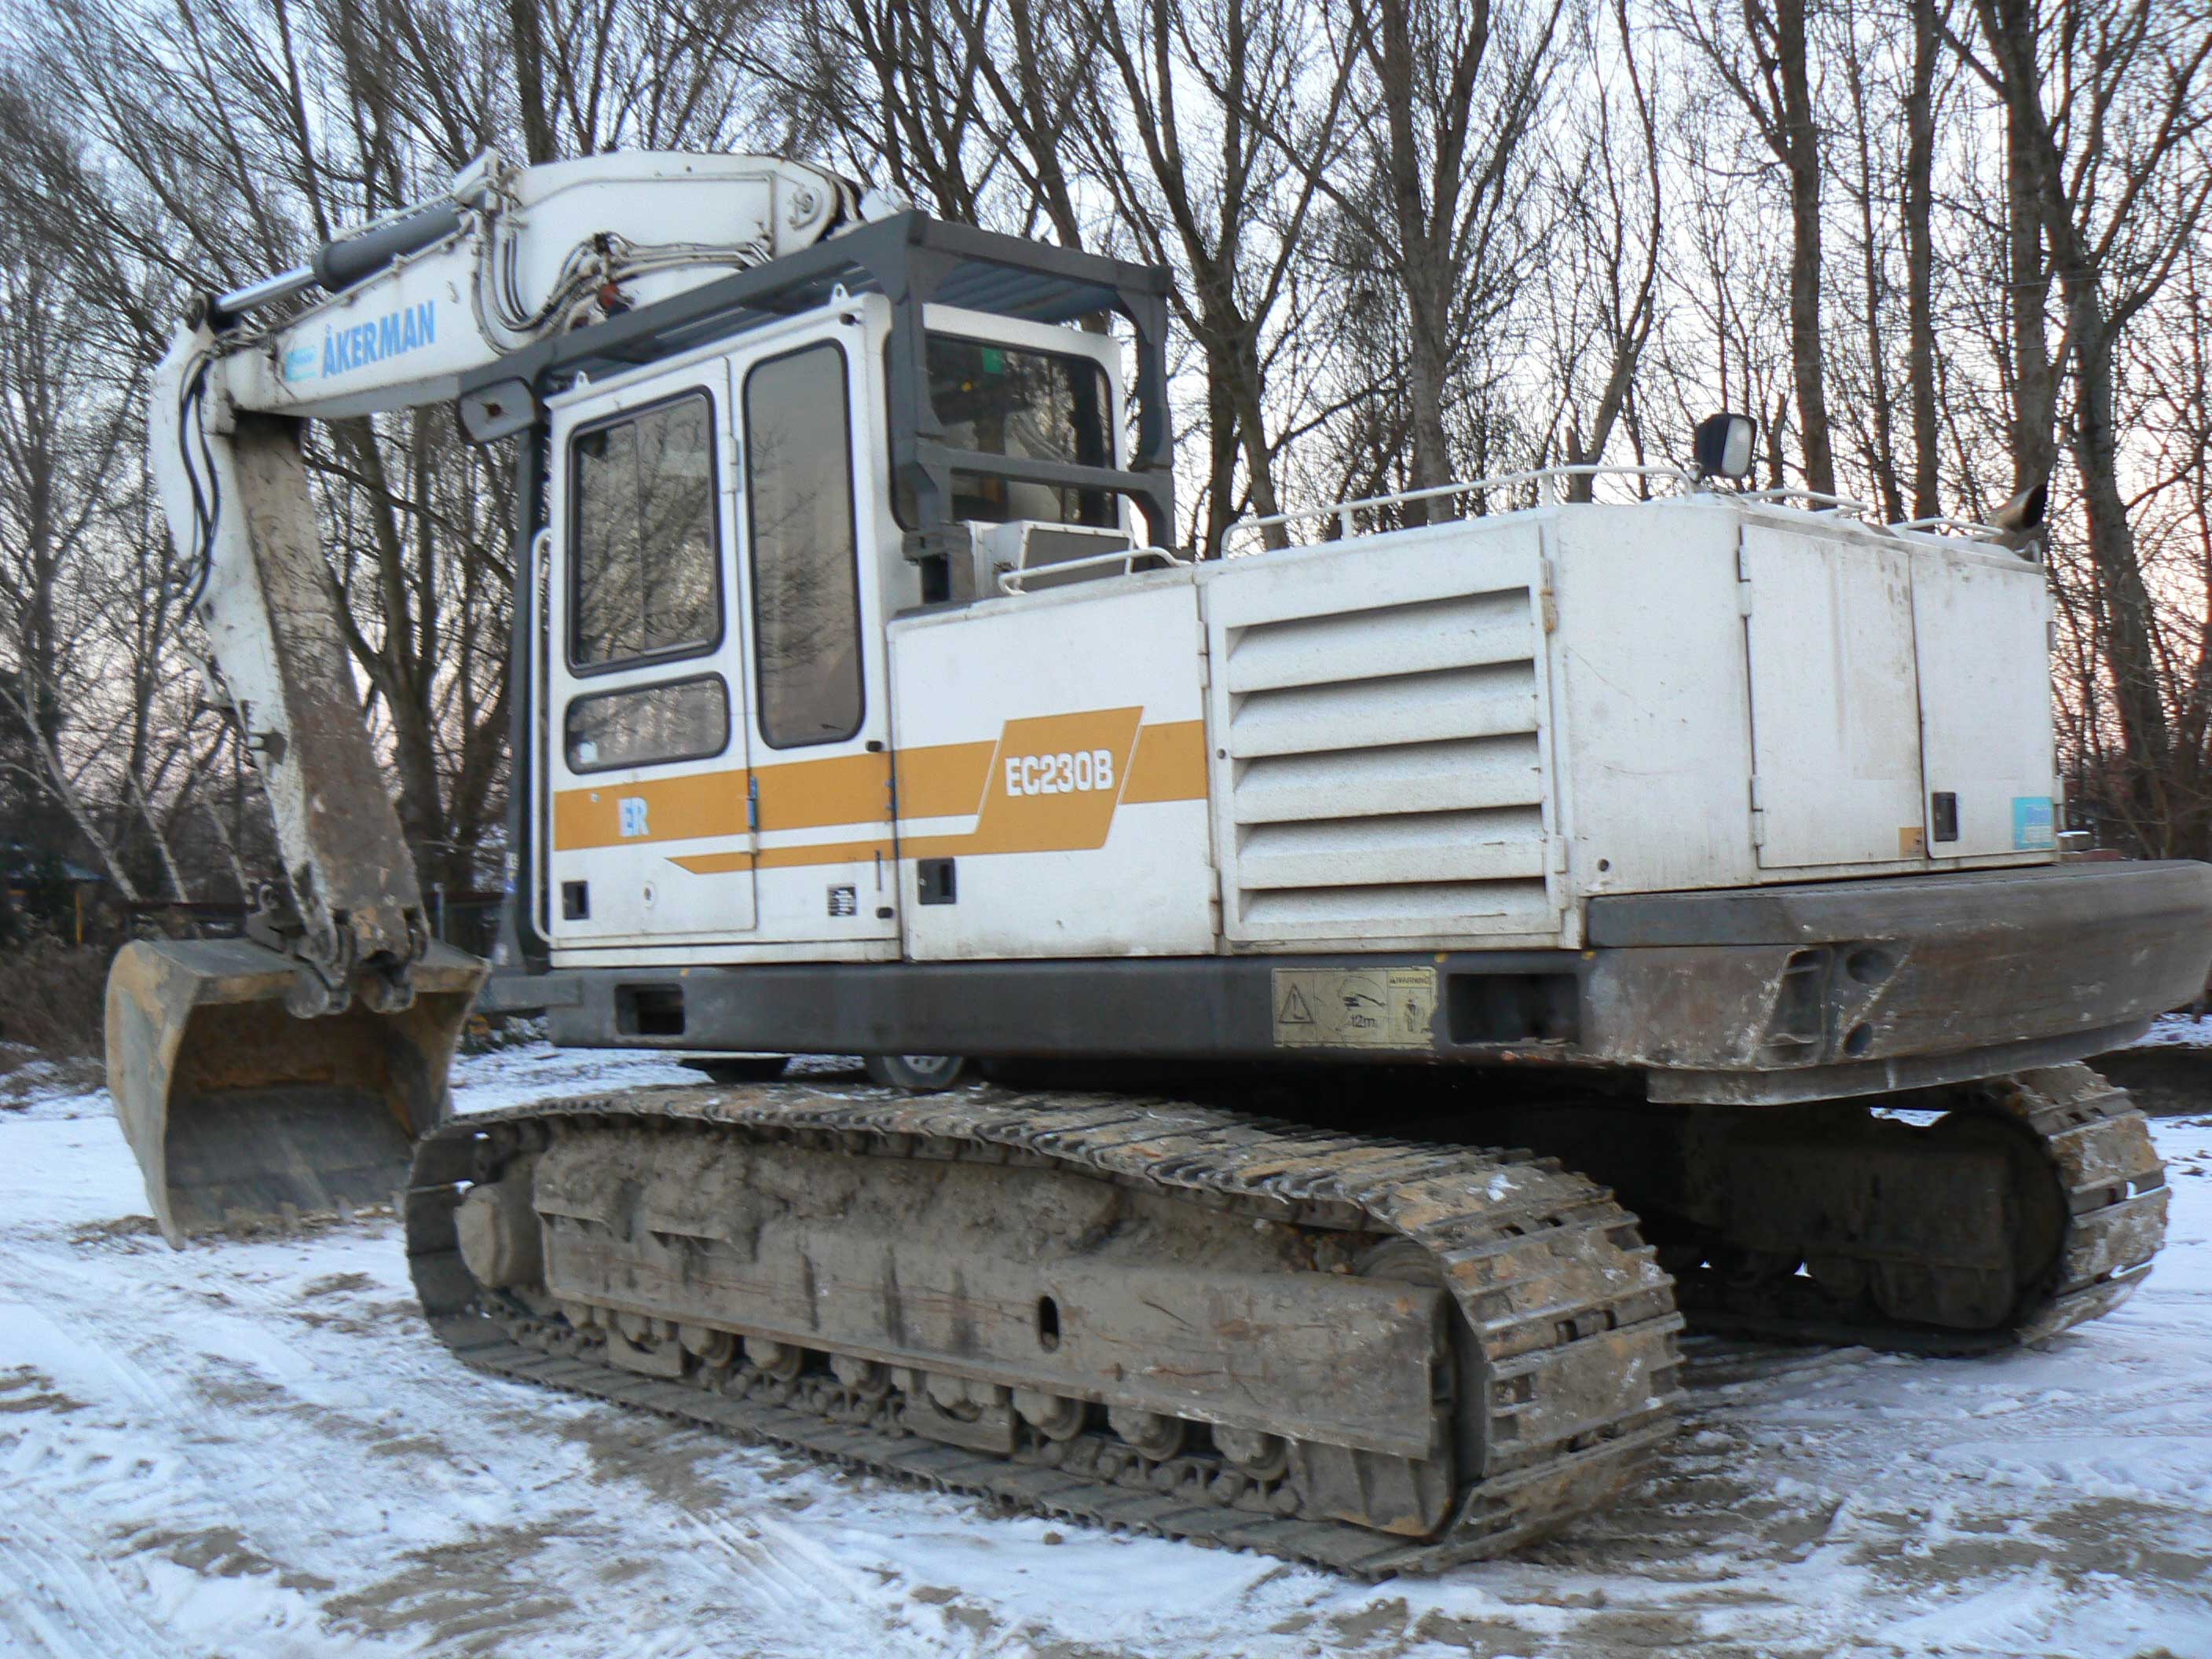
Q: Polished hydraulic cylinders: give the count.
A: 1